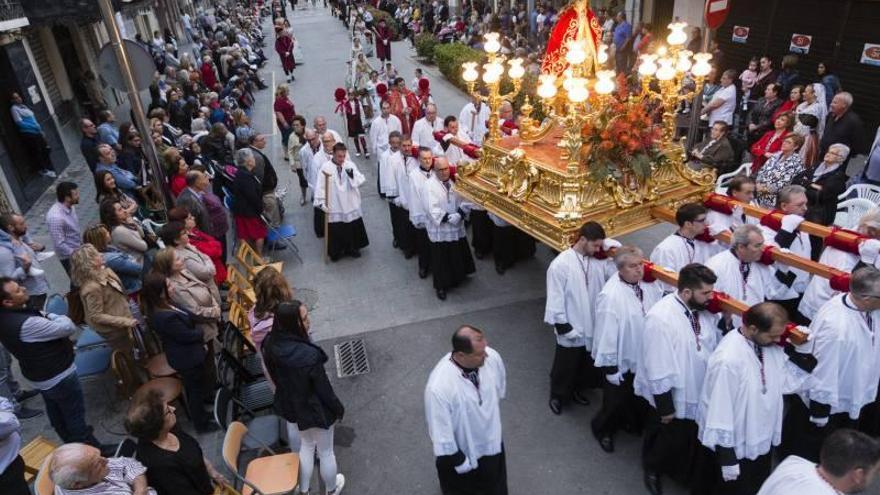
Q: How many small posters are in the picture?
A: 3